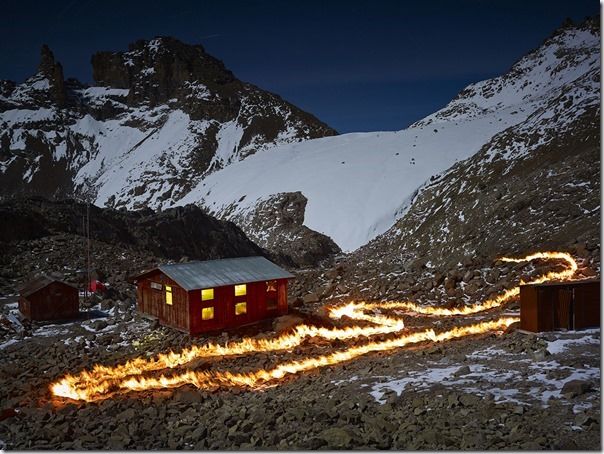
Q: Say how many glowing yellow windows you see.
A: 5